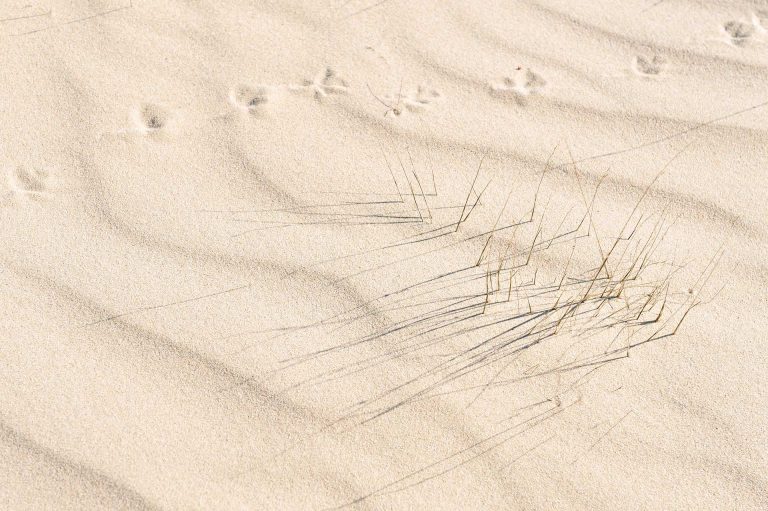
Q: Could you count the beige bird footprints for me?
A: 8